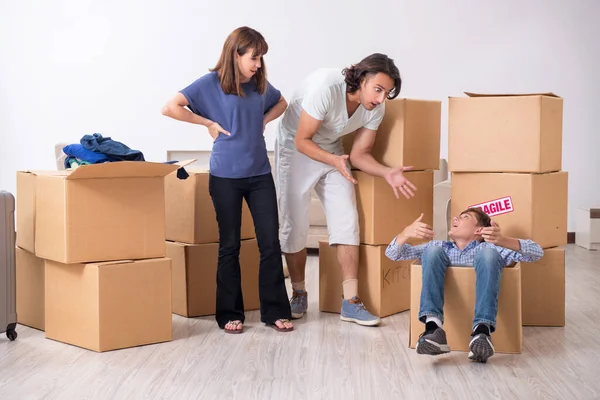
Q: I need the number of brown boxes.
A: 13